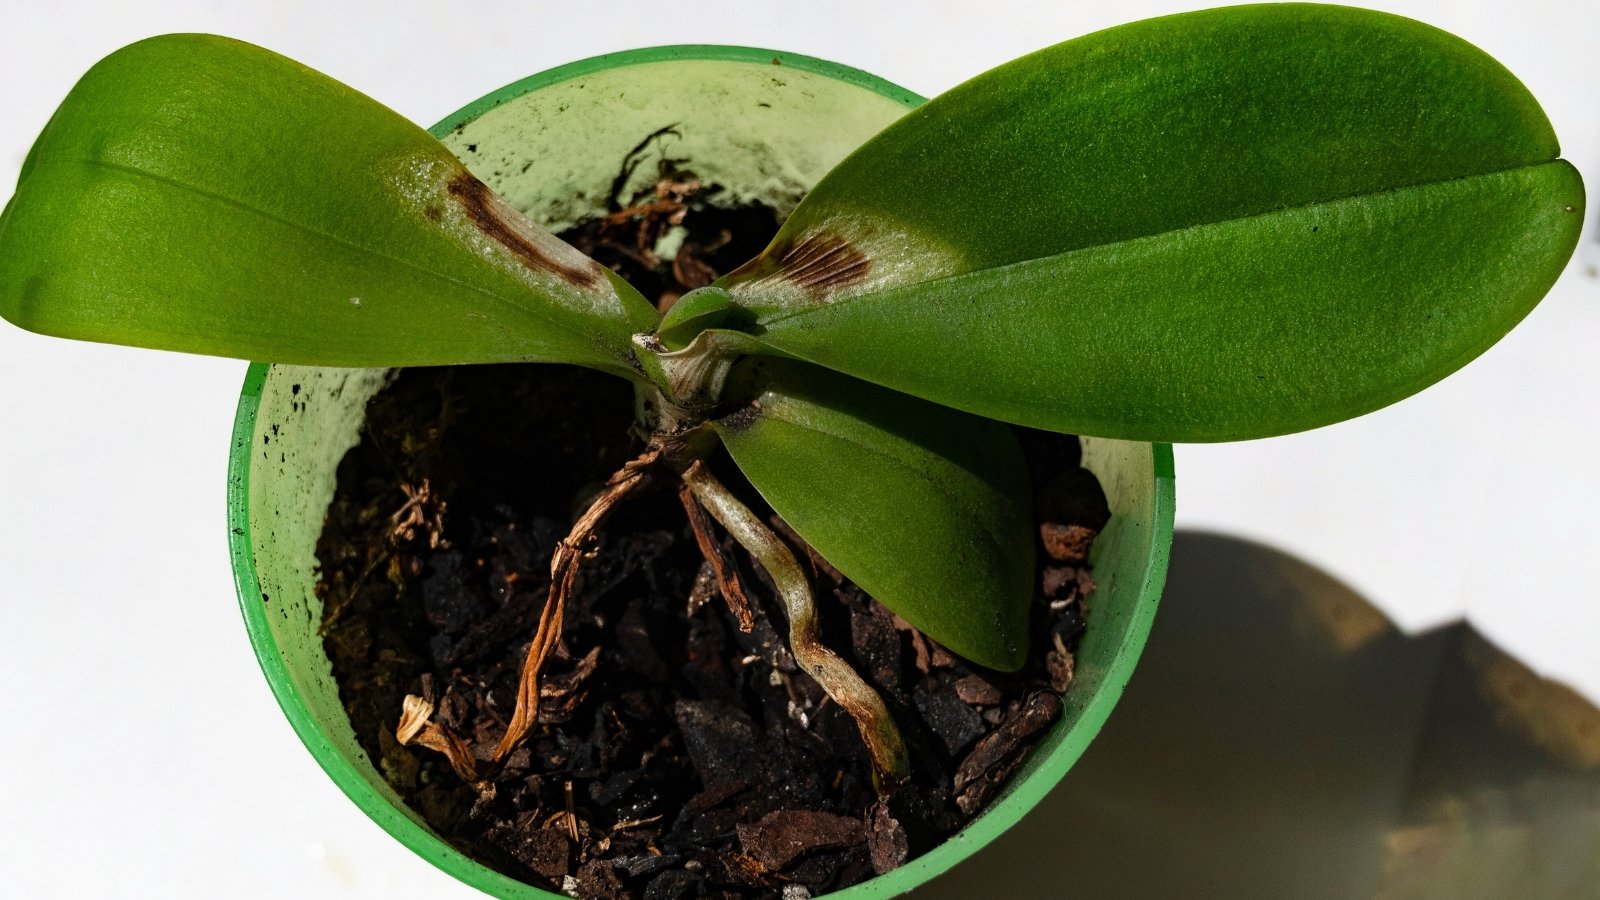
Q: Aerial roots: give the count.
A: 3